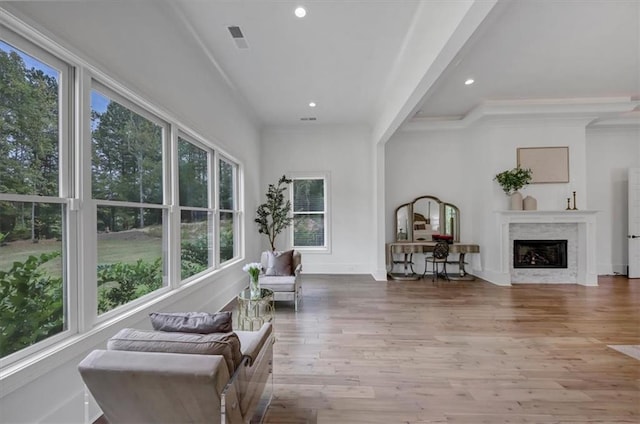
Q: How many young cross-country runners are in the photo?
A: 0